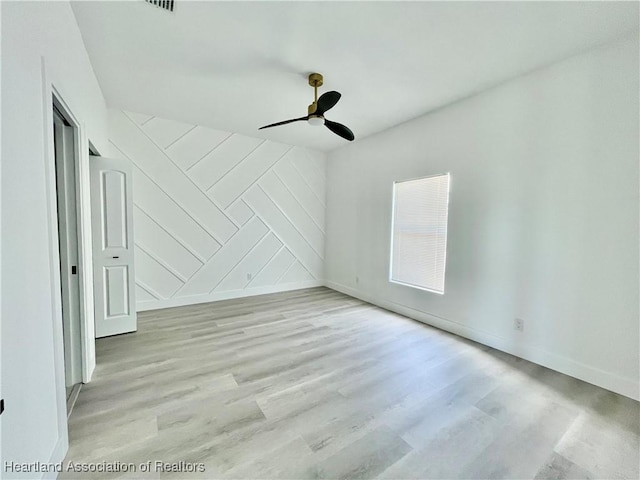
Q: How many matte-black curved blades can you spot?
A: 3